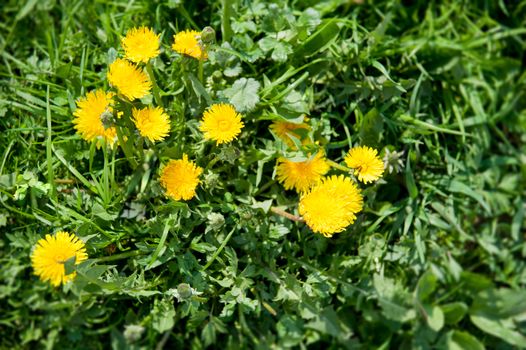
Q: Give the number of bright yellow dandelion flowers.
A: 12